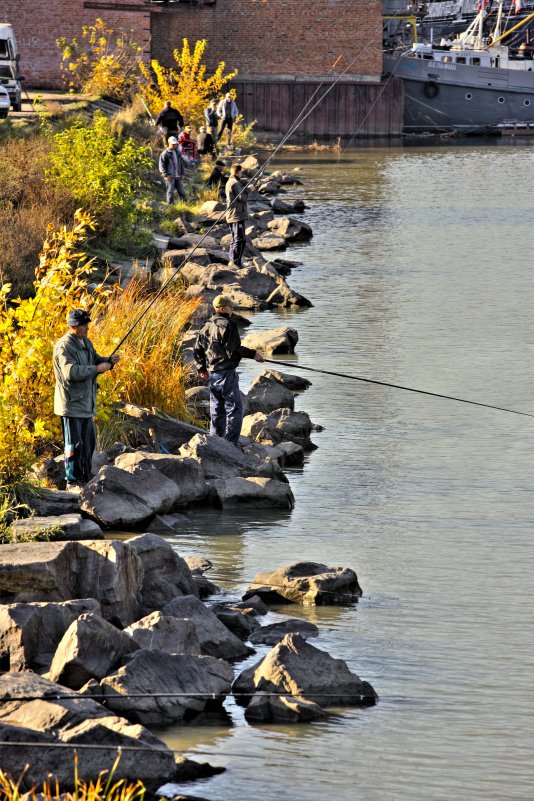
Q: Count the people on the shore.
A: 10